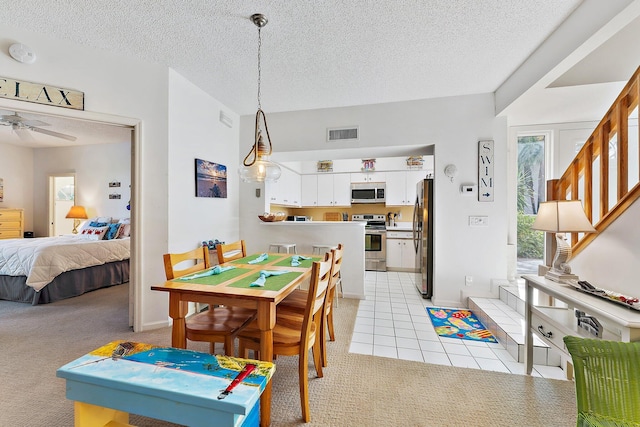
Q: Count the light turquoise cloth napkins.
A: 4